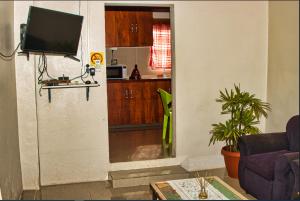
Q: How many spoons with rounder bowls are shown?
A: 0